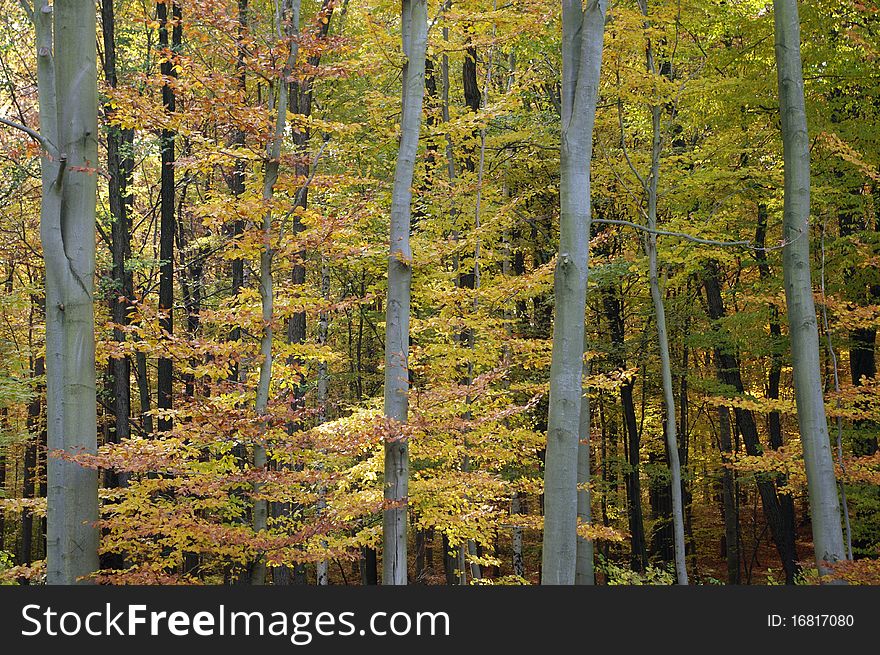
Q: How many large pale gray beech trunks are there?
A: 4